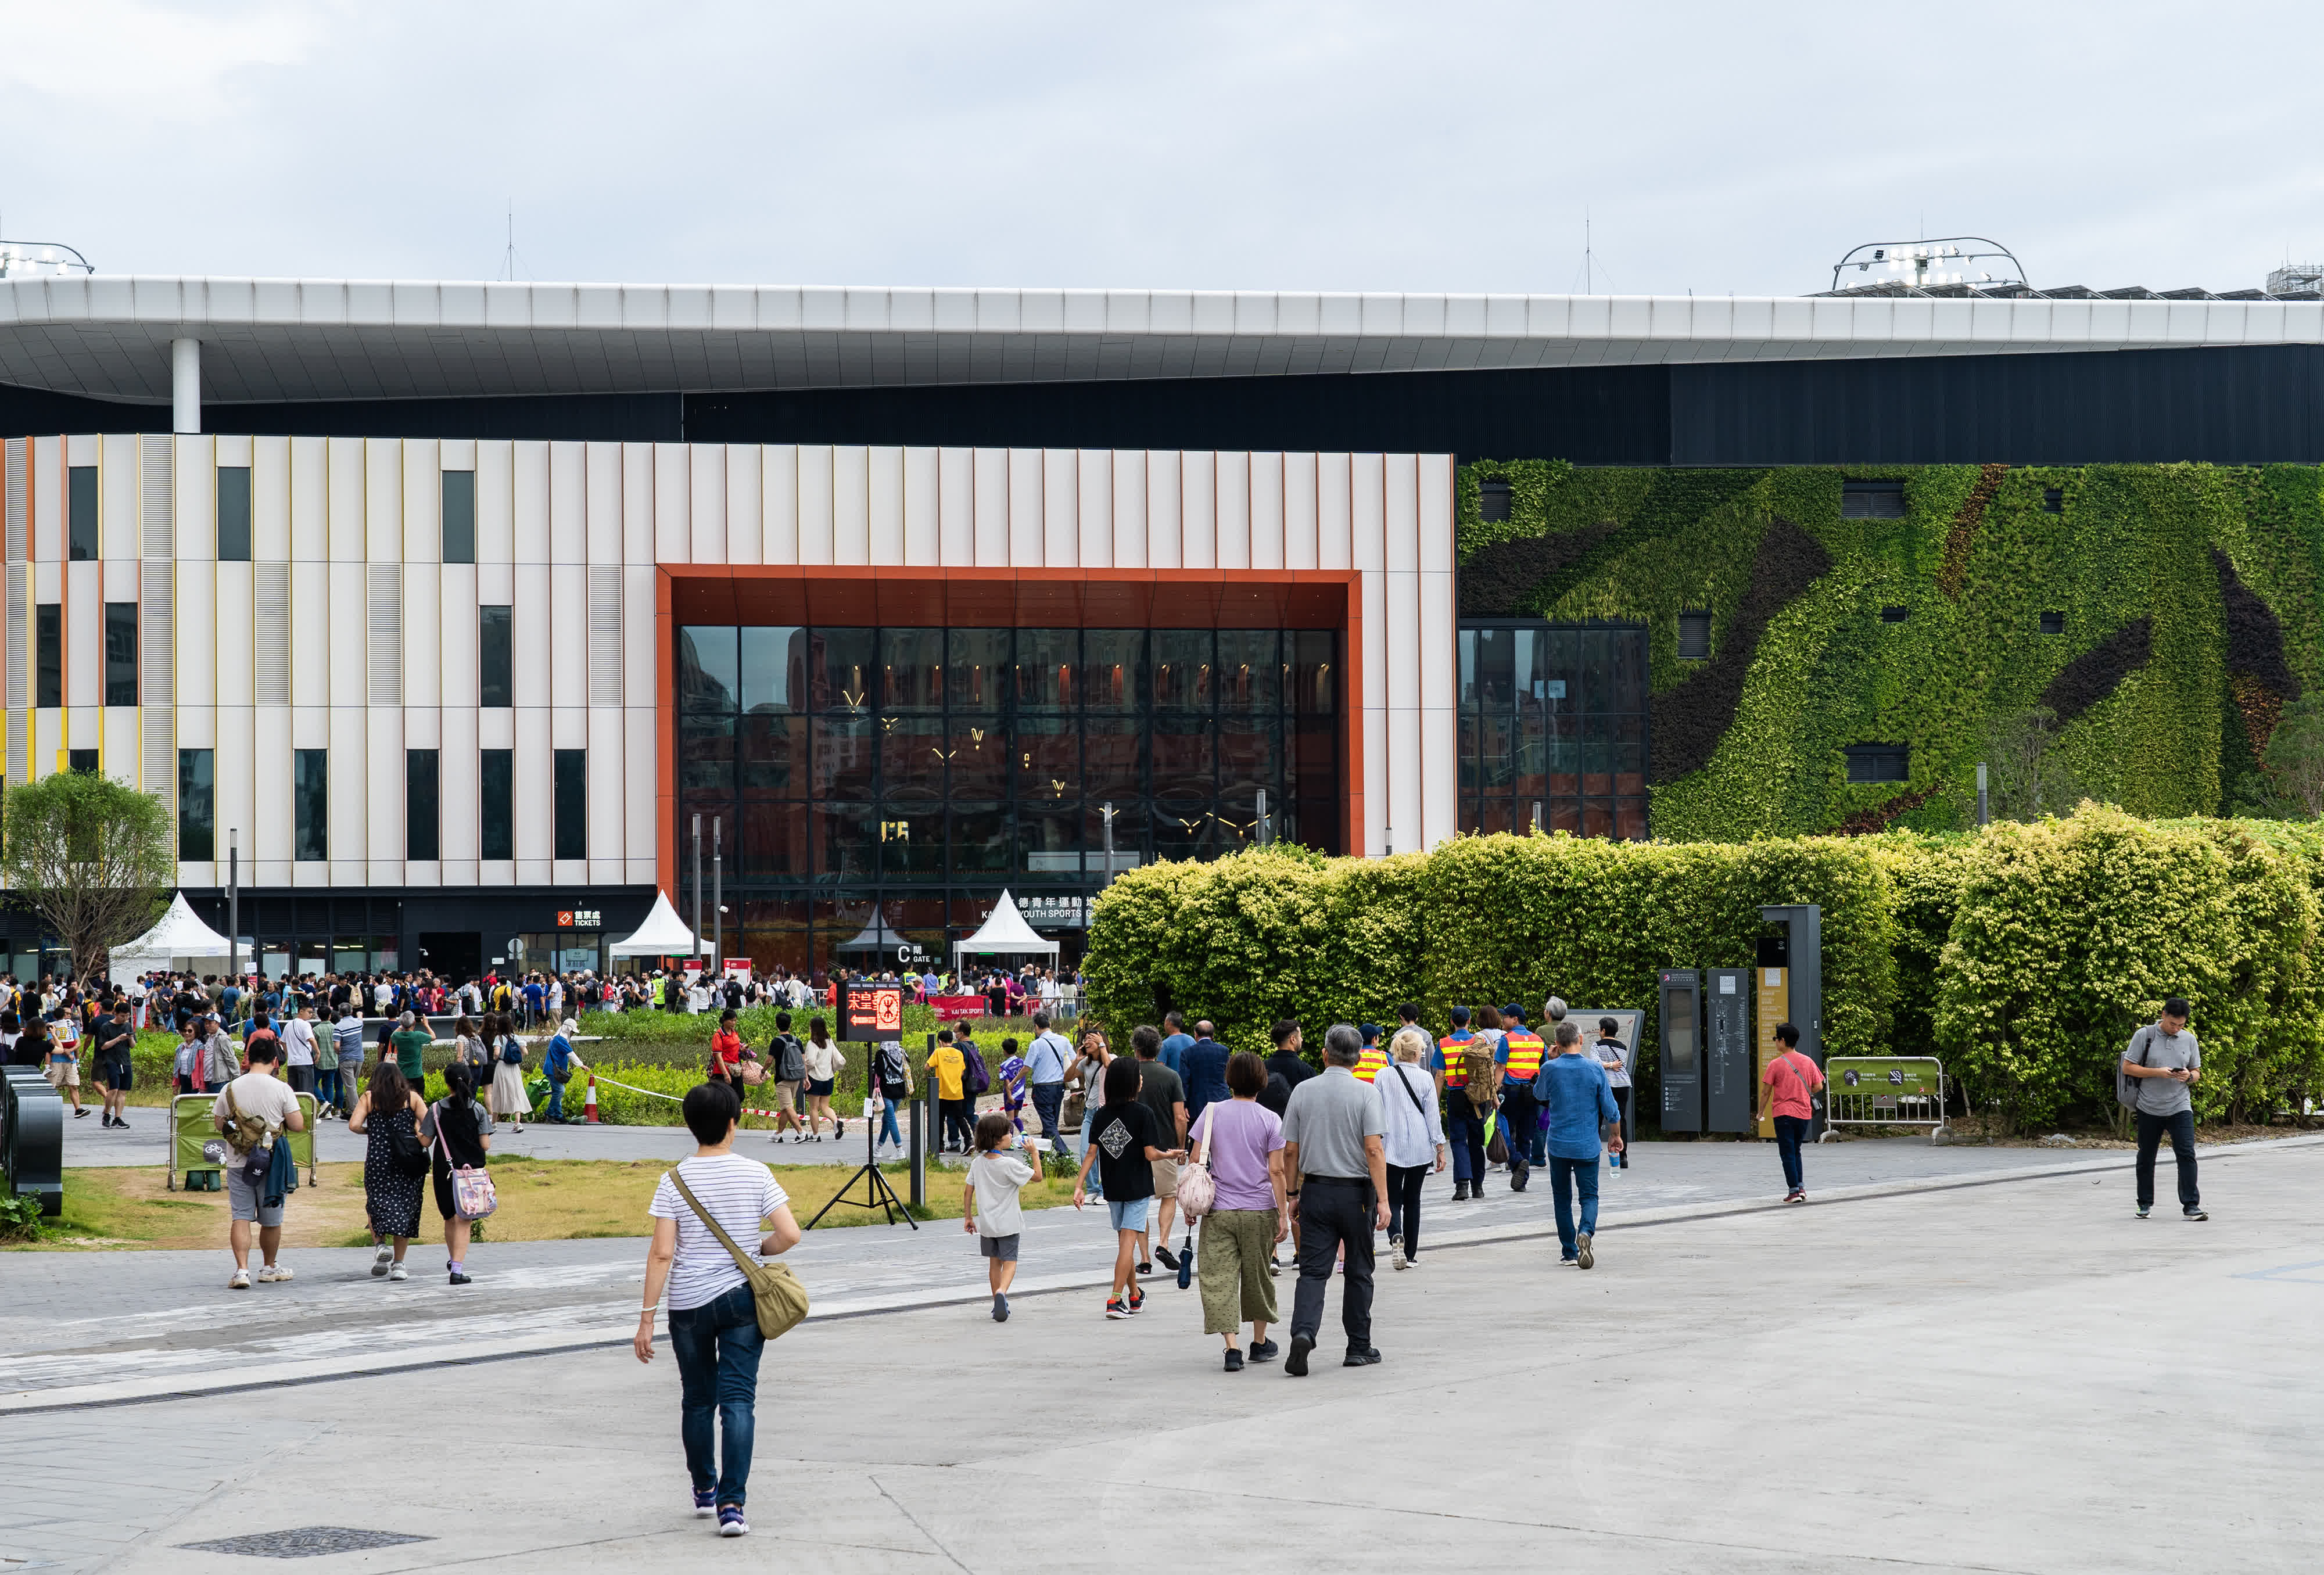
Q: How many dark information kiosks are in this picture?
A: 2